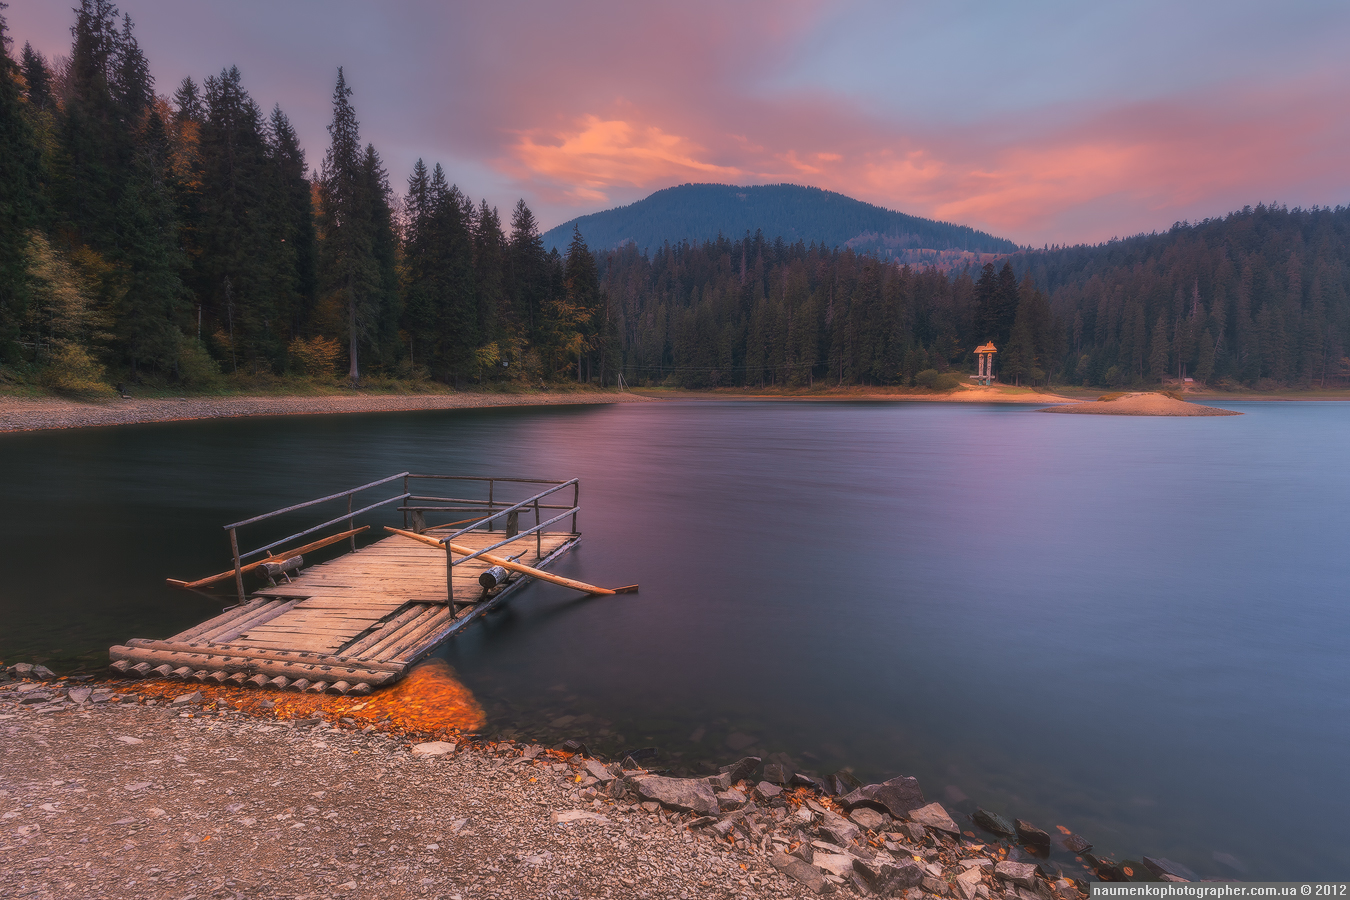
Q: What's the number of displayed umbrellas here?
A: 0